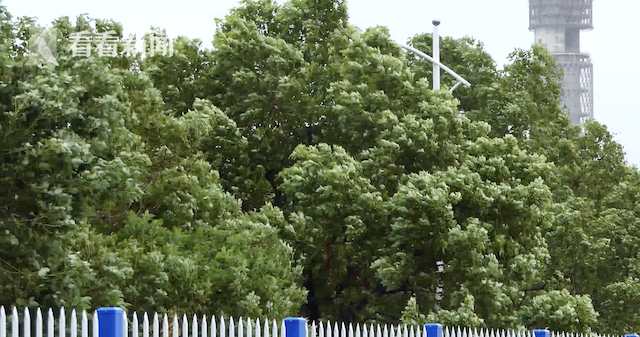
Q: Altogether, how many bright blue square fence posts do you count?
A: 5